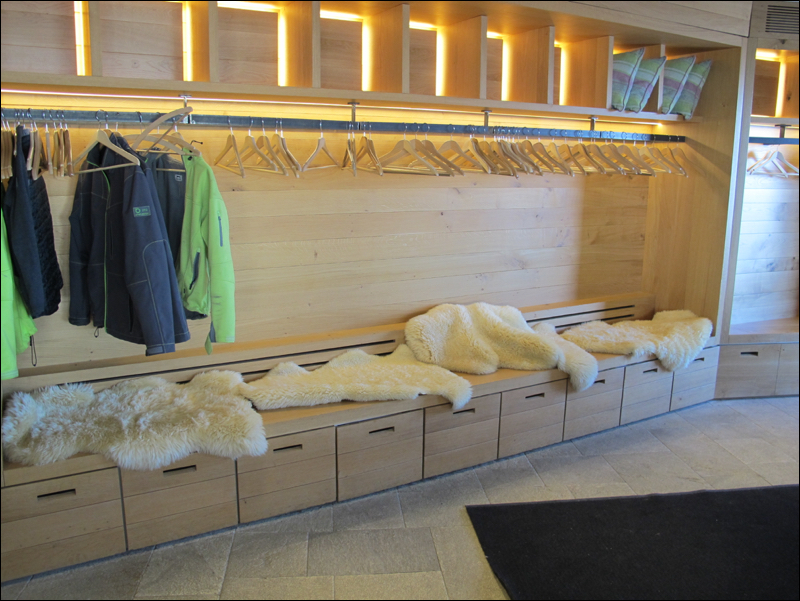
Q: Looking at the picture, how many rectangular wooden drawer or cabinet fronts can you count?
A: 11